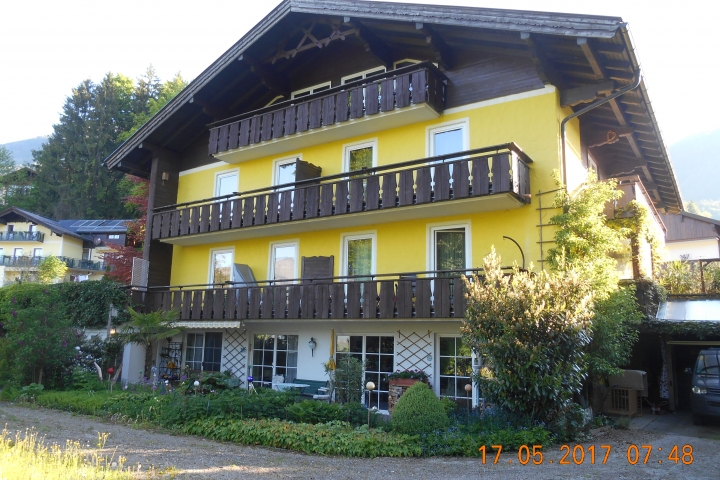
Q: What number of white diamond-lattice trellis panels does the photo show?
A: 2